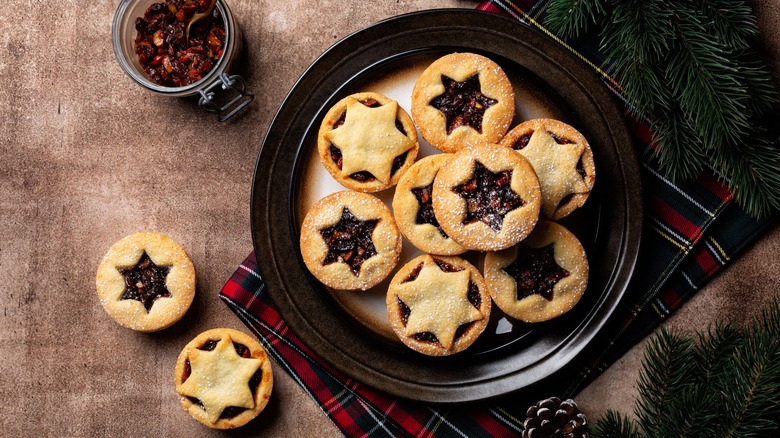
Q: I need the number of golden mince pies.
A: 10